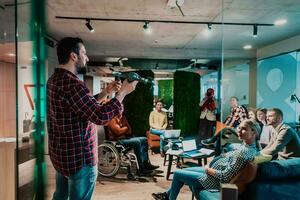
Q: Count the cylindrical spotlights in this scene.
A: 4